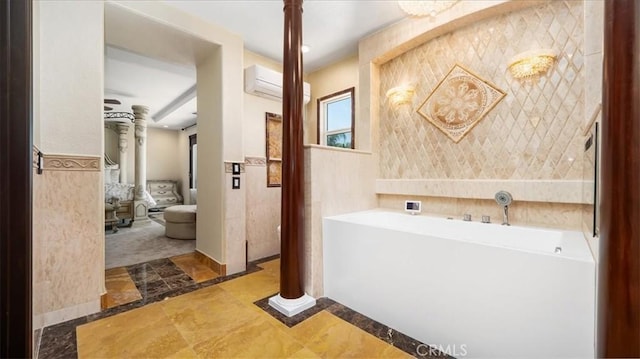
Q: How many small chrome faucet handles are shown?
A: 2